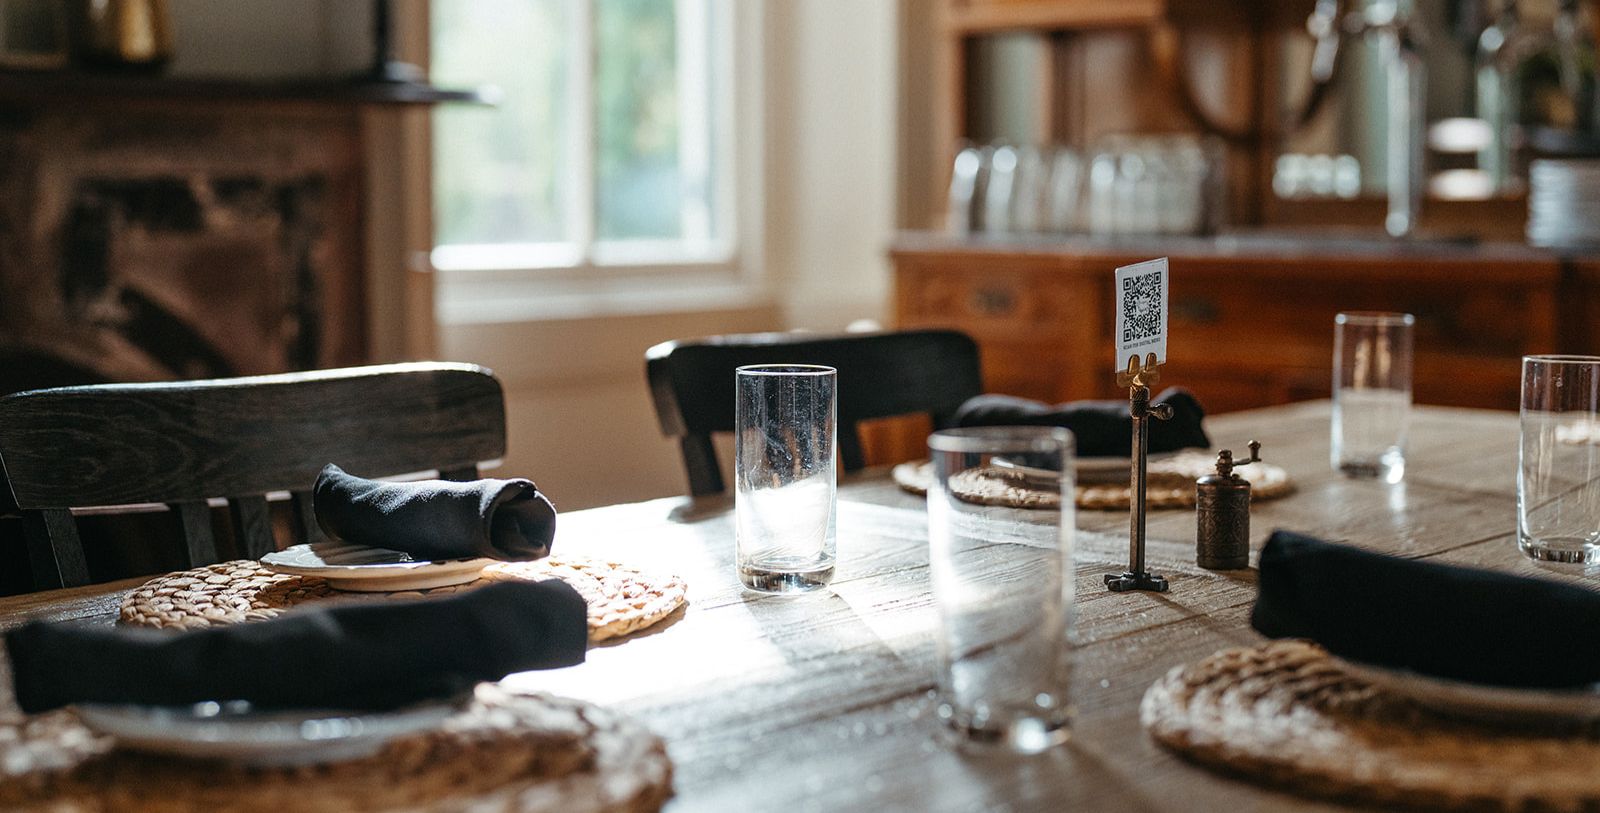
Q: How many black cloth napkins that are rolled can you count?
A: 4